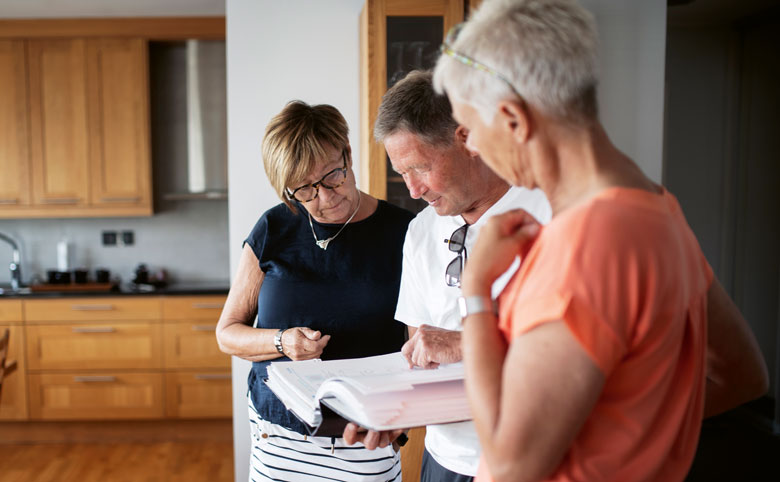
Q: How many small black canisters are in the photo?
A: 3